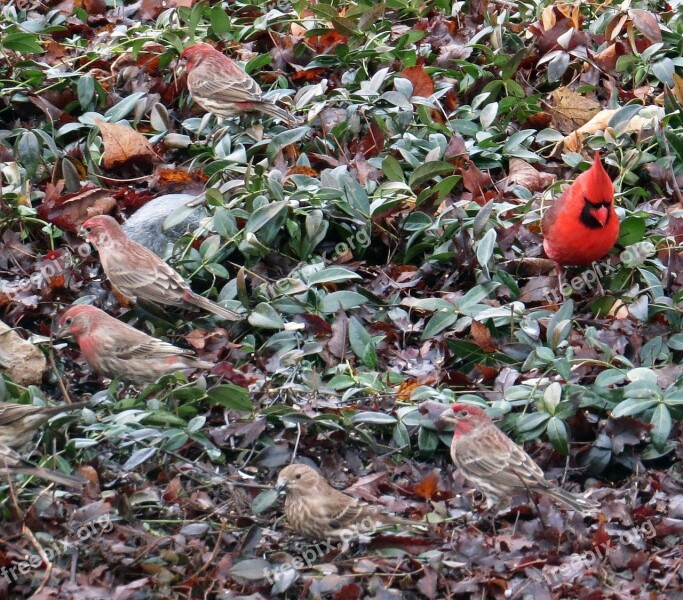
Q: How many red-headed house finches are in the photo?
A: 4